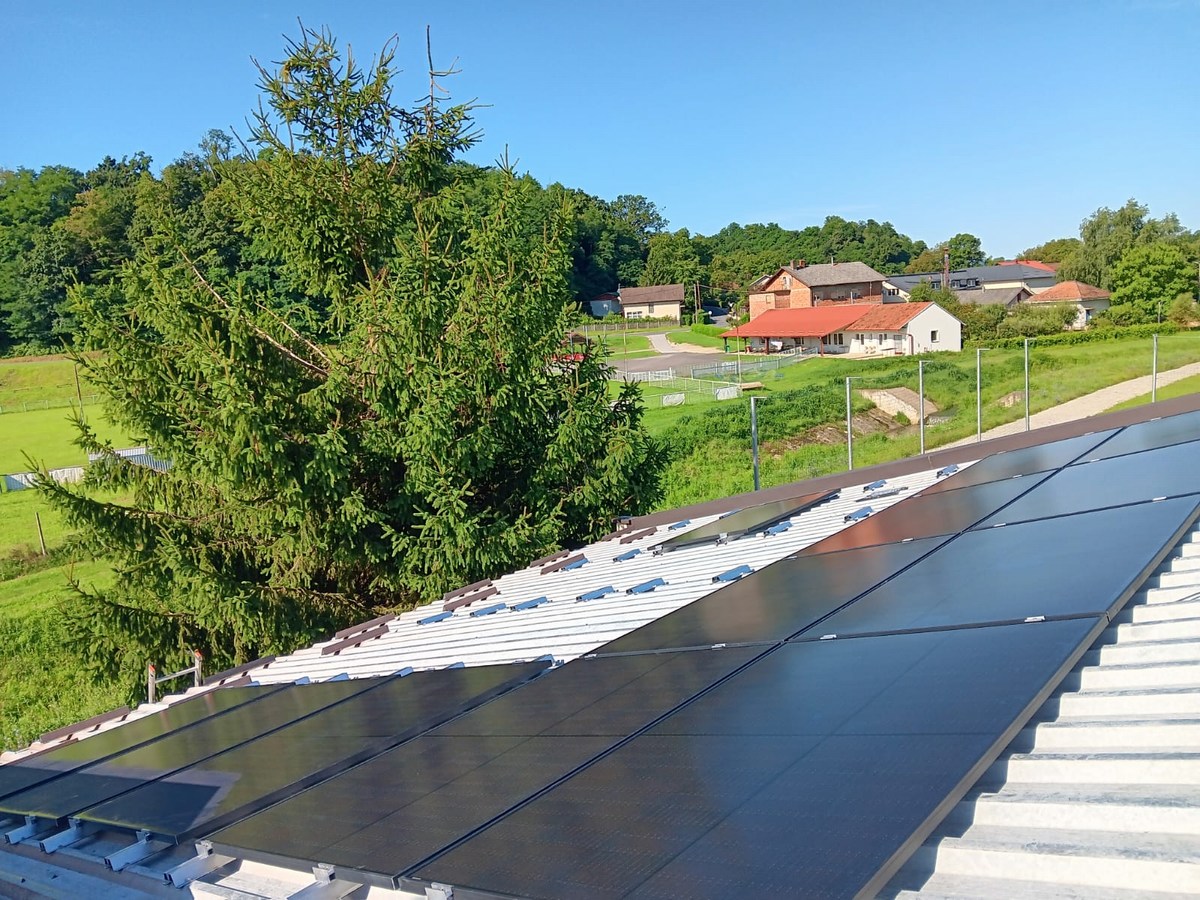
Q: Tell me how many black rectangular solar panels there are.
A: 12